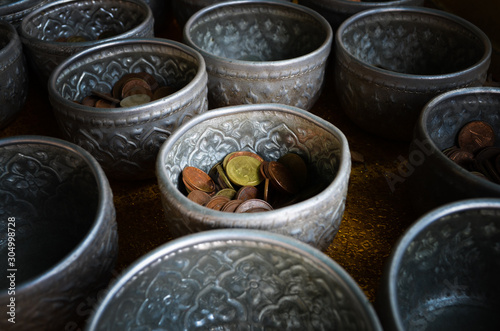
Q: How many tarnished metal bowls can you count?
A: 14